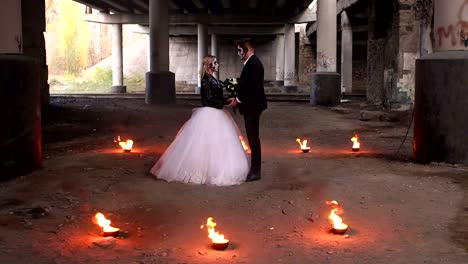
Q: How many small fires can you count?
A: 7